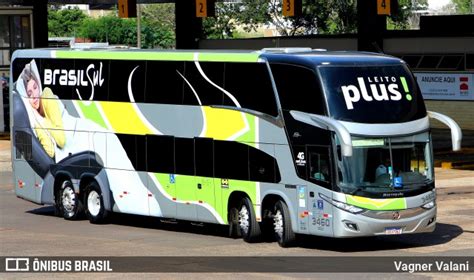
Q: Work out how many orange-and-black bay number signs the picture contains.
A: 4